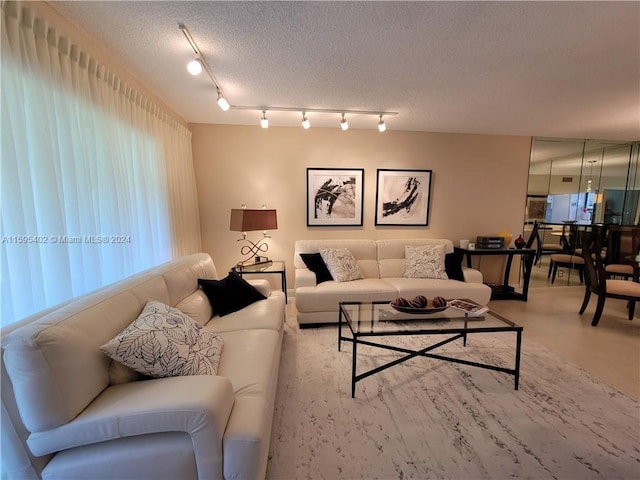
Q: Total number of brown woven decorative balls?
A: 3